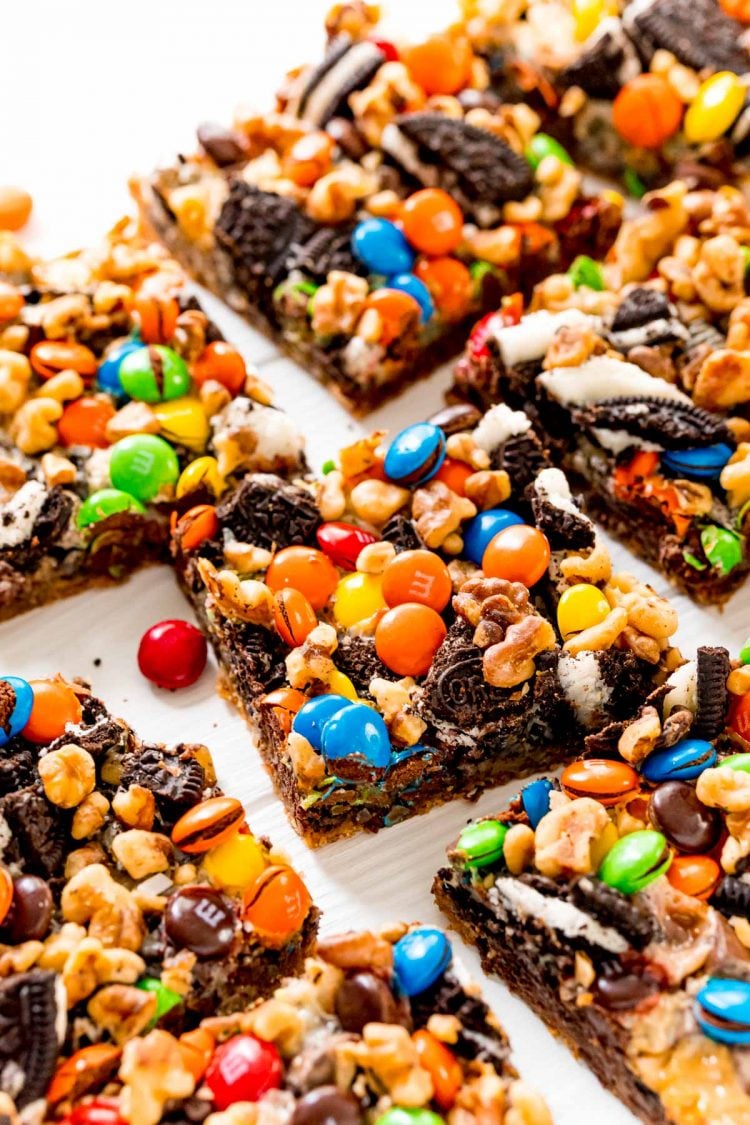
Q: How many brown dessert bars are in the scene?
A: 8